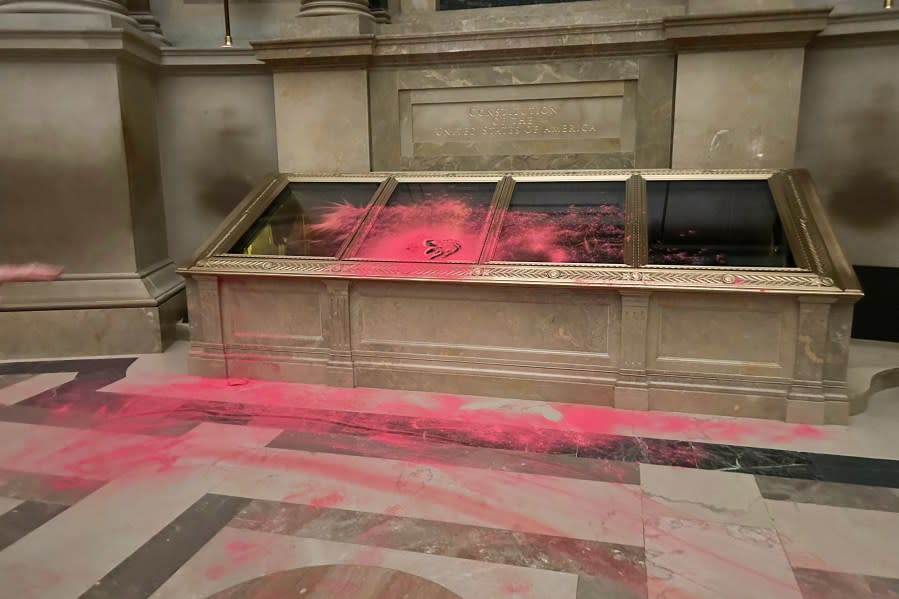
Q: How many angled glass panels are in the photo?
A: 4